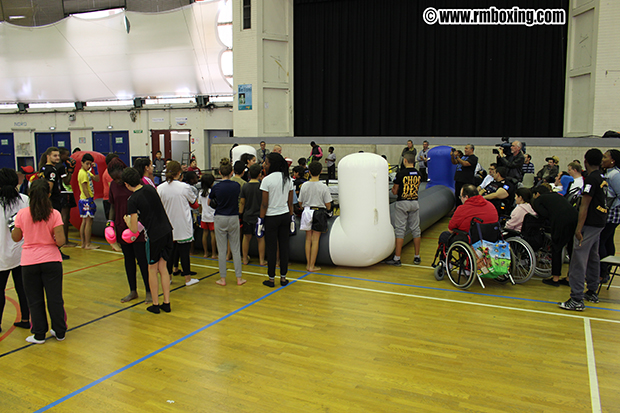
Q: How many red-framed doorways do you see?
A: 1